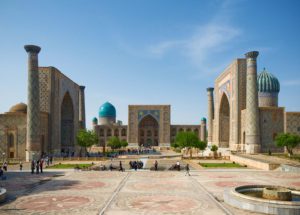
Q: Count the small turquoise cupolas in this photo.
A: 2